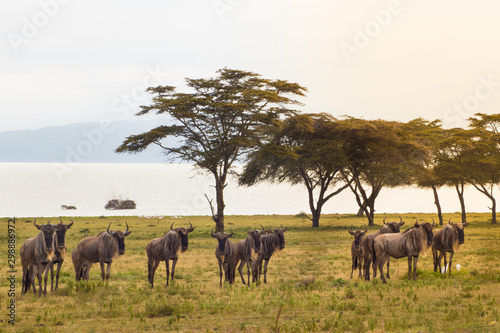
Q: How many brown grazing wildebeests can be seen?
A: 11